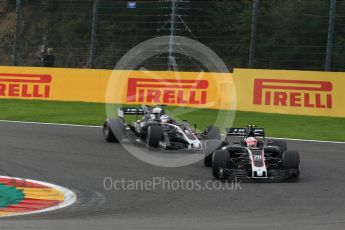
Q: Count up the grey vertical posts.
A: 5